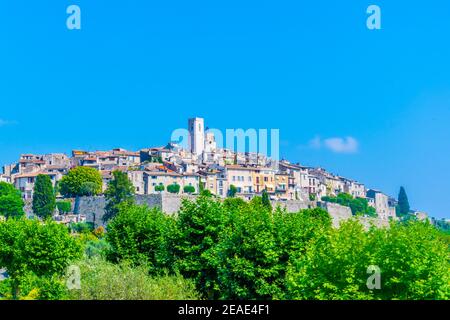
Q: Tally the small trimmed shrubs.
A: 3